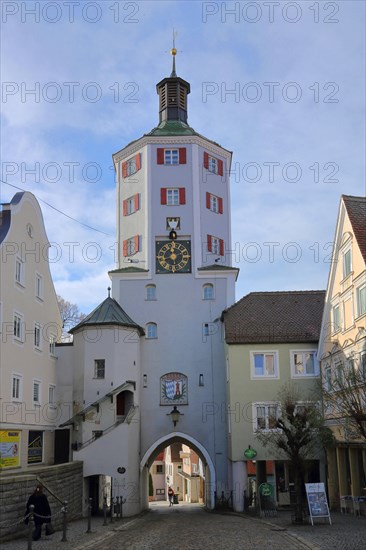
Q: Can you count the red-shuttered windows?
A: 8